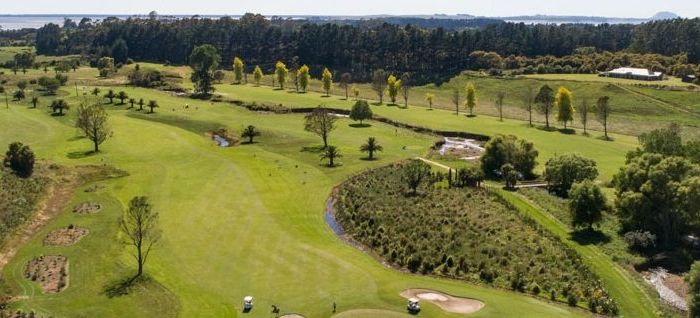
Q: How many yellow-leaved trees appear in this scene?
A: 10